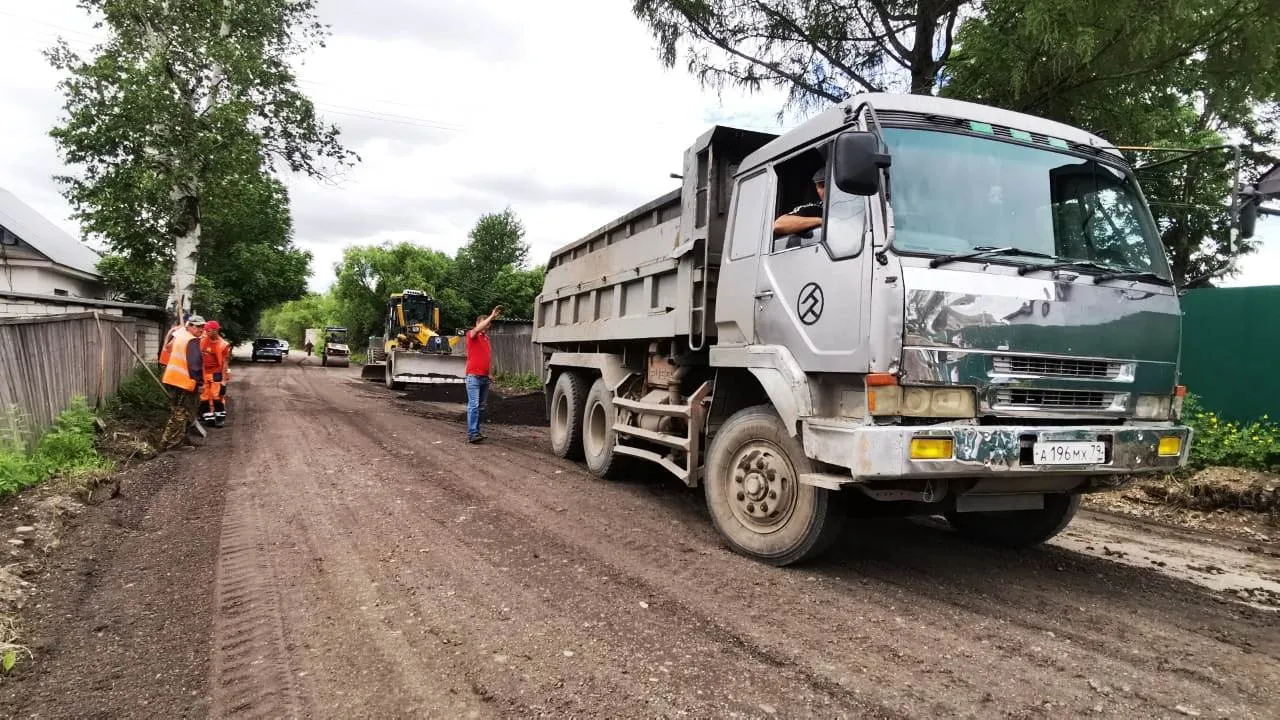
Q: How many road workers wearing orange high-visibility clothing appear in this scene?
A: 3